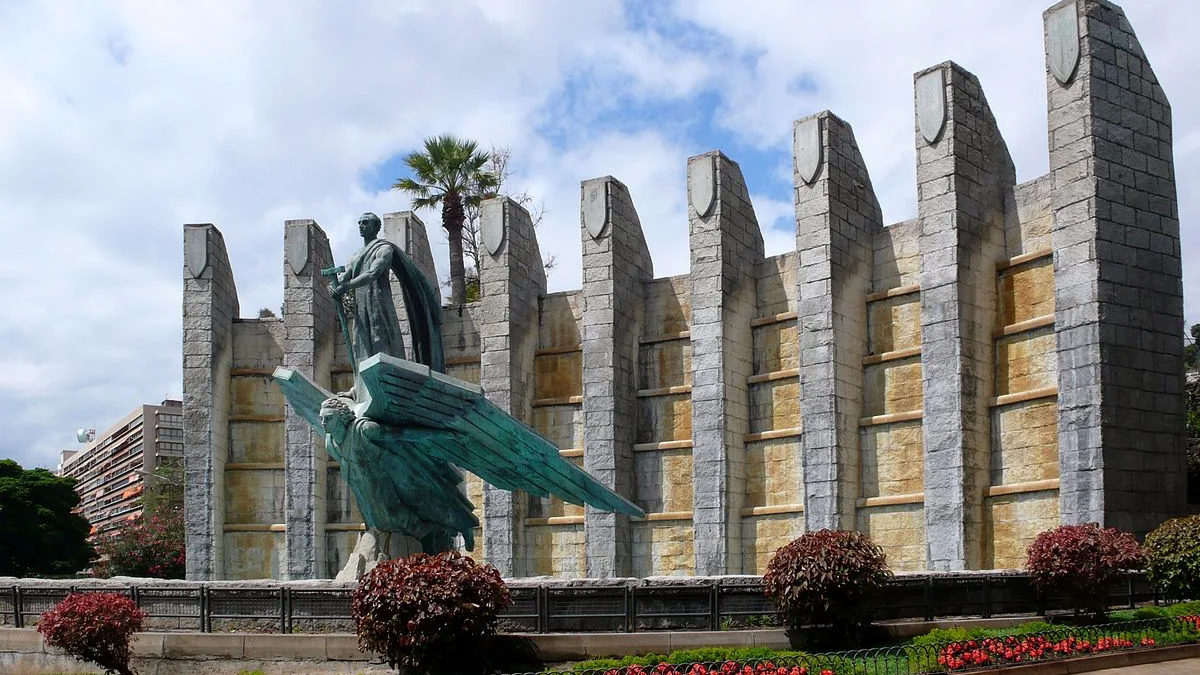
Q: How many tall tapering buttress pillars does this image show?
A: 9